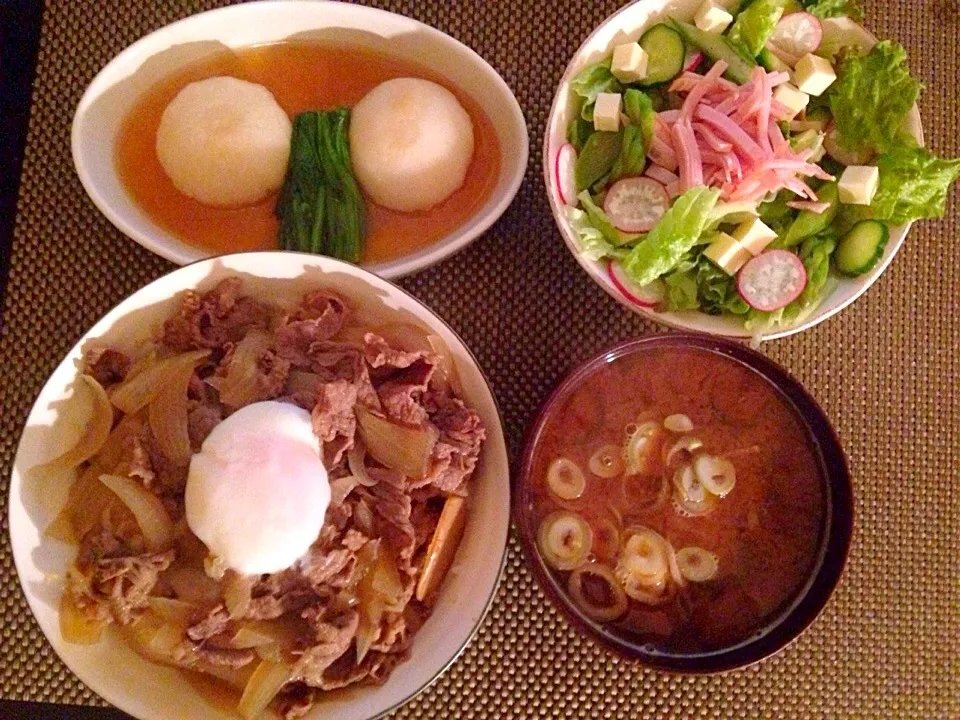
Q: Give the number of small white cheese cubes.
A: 8